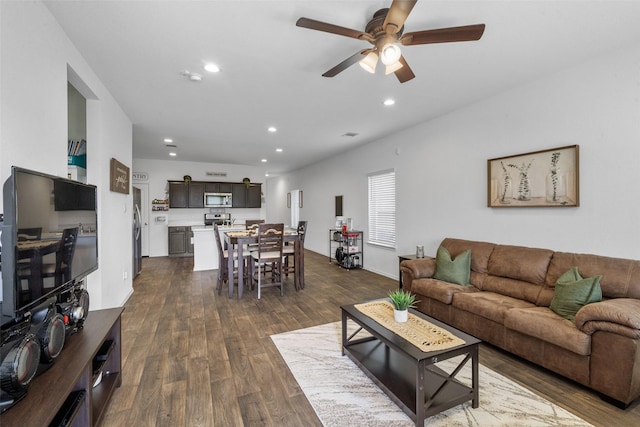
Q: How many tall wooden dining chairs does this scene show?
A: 4